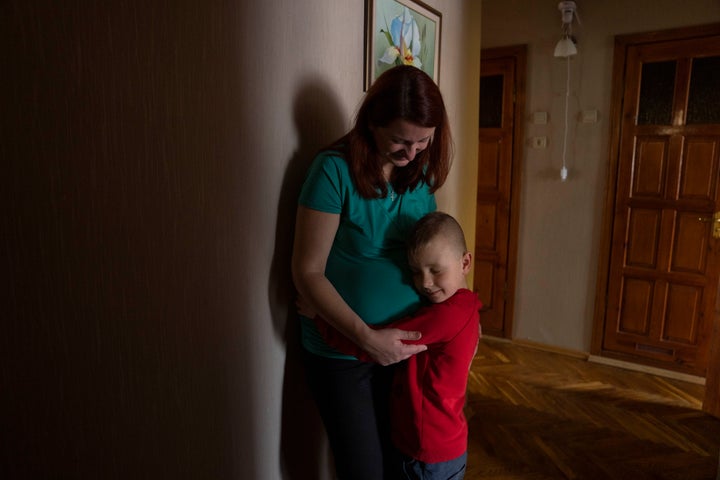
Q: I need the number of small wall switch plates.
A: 3